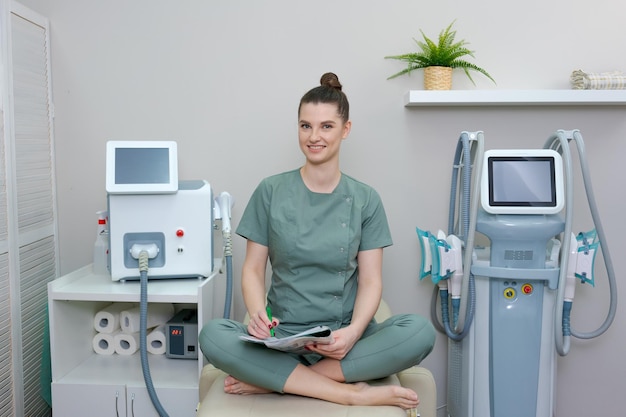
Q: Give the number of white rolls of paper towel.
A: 5